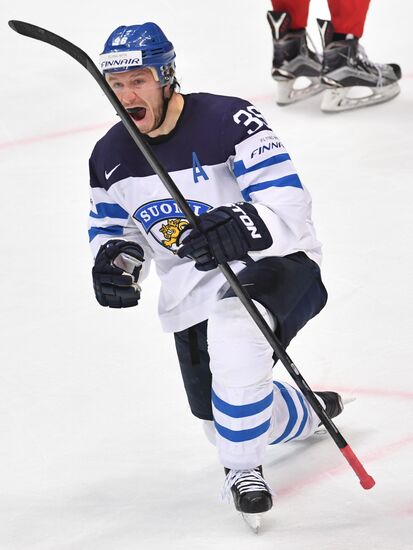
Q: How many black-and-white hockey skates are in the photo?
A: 4